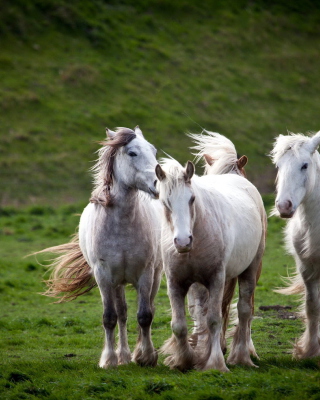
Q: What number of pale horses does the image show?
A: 3